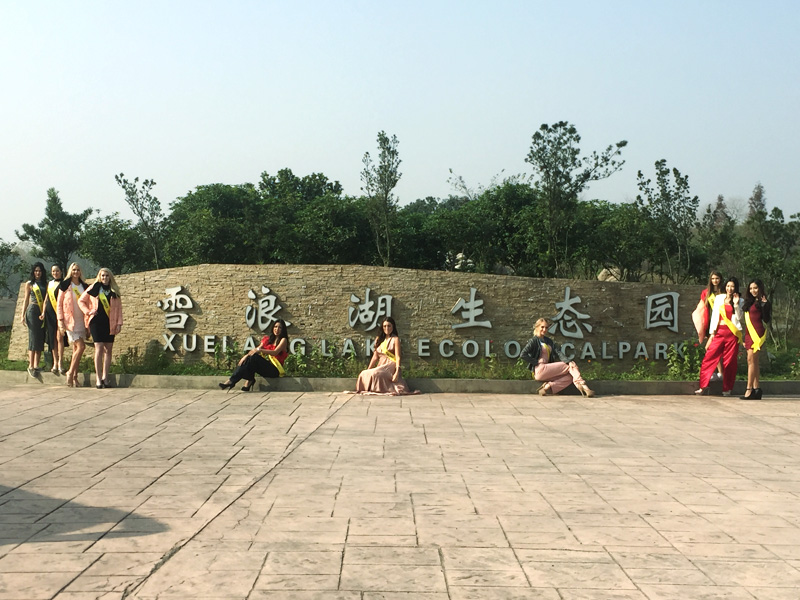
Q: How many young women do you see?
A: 10